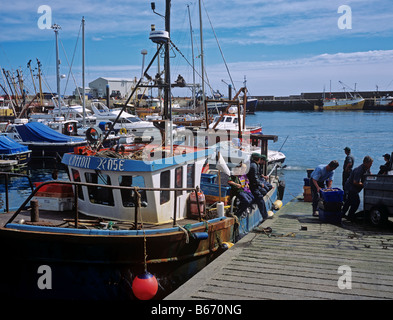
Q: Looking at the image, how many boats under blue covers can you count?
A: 2